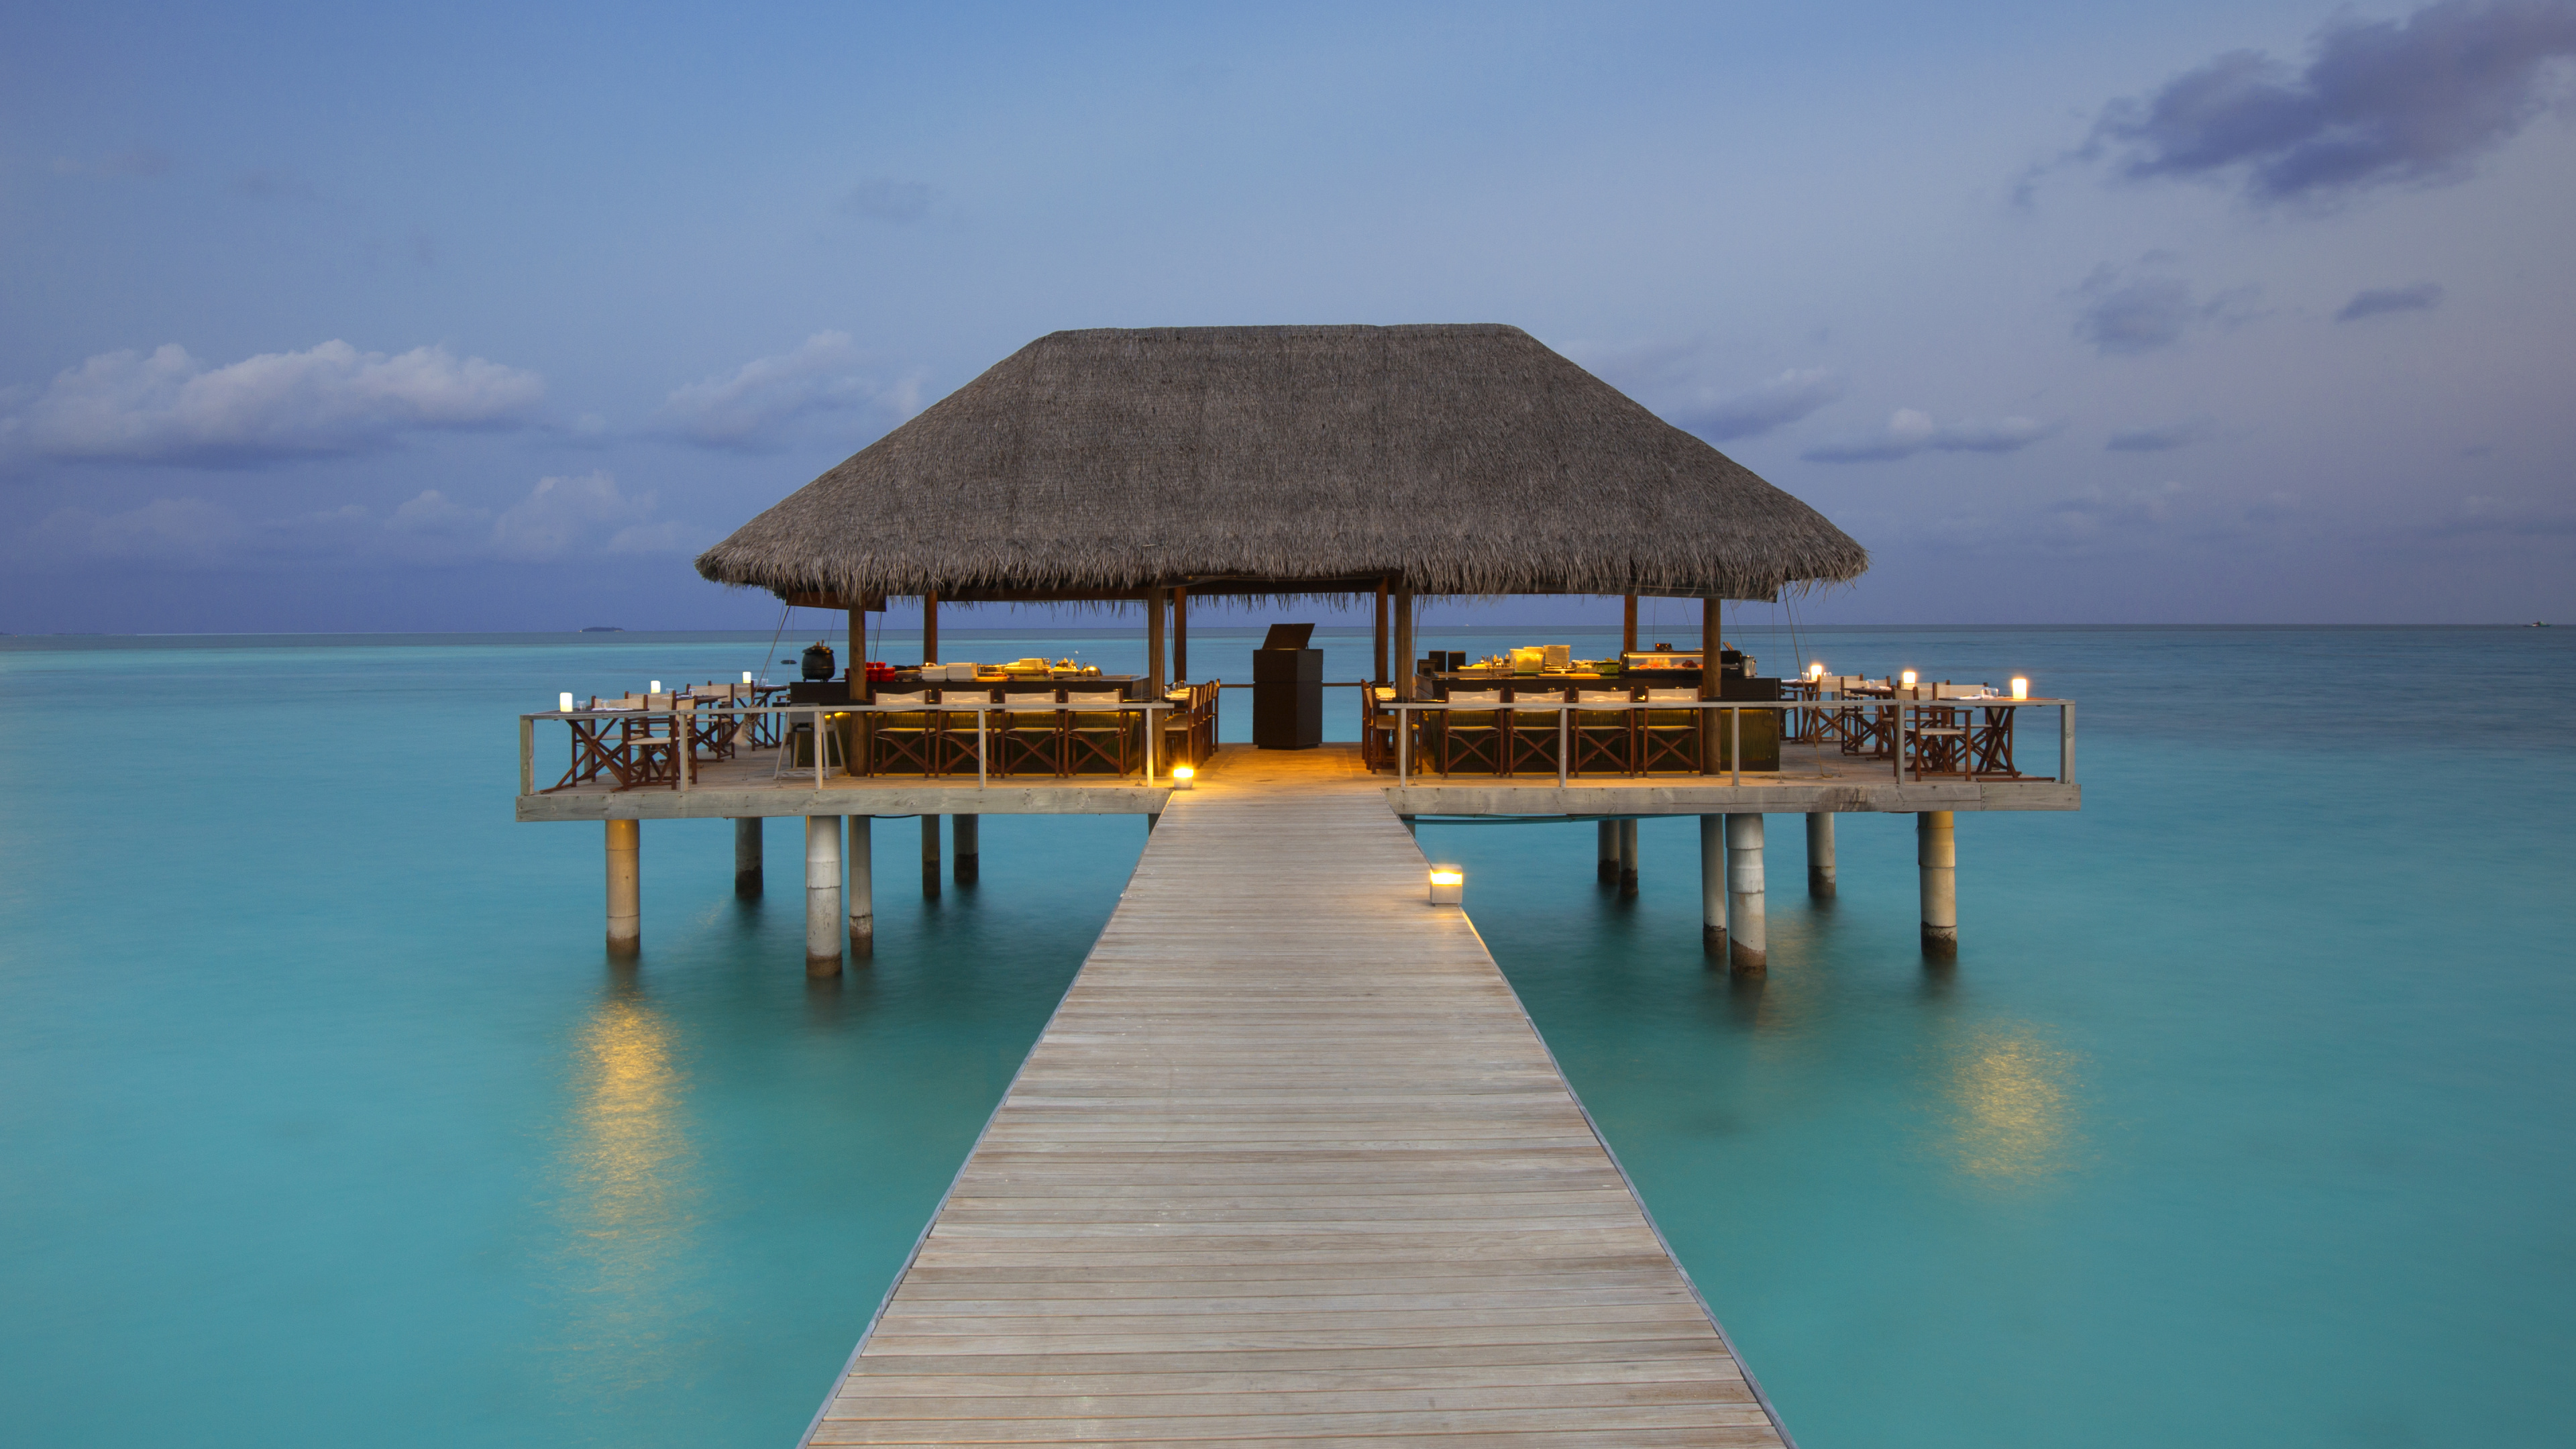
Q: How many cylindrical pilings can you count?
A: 12